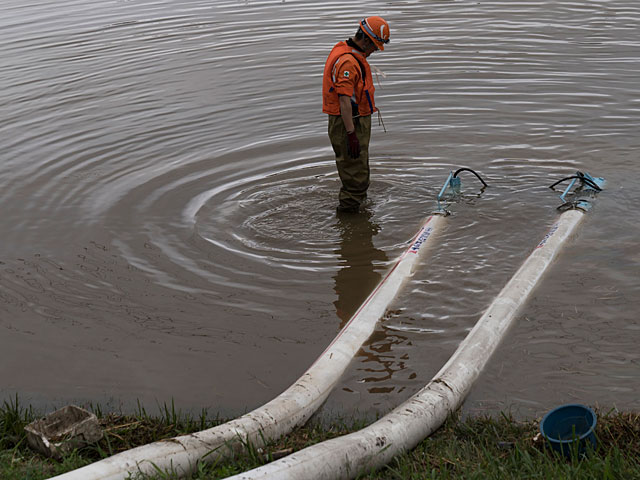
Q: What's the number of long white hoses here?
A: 2